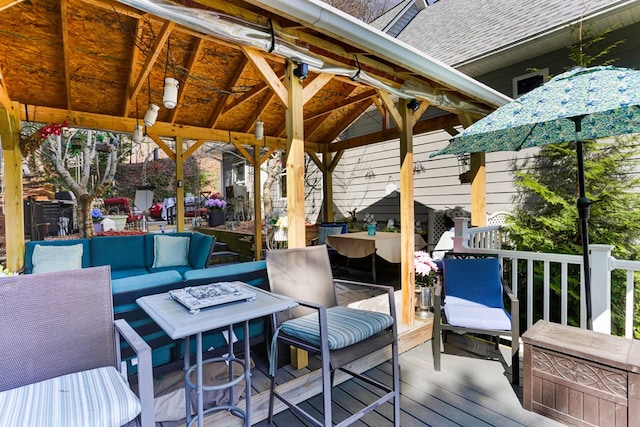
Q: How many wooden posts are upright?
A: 7